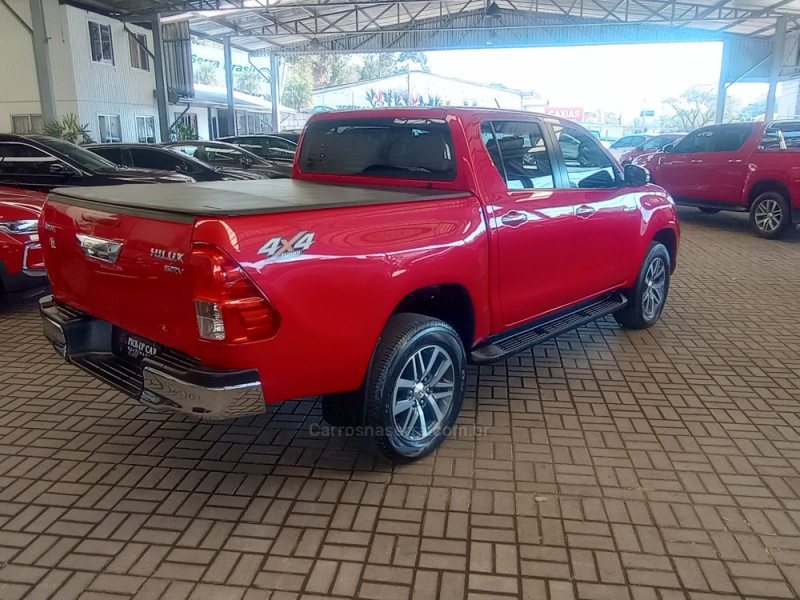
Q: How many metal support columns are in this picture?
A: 6